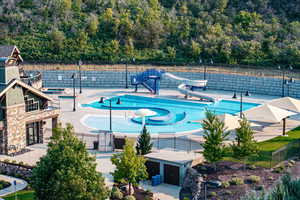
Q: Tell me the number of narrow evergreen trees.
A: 1